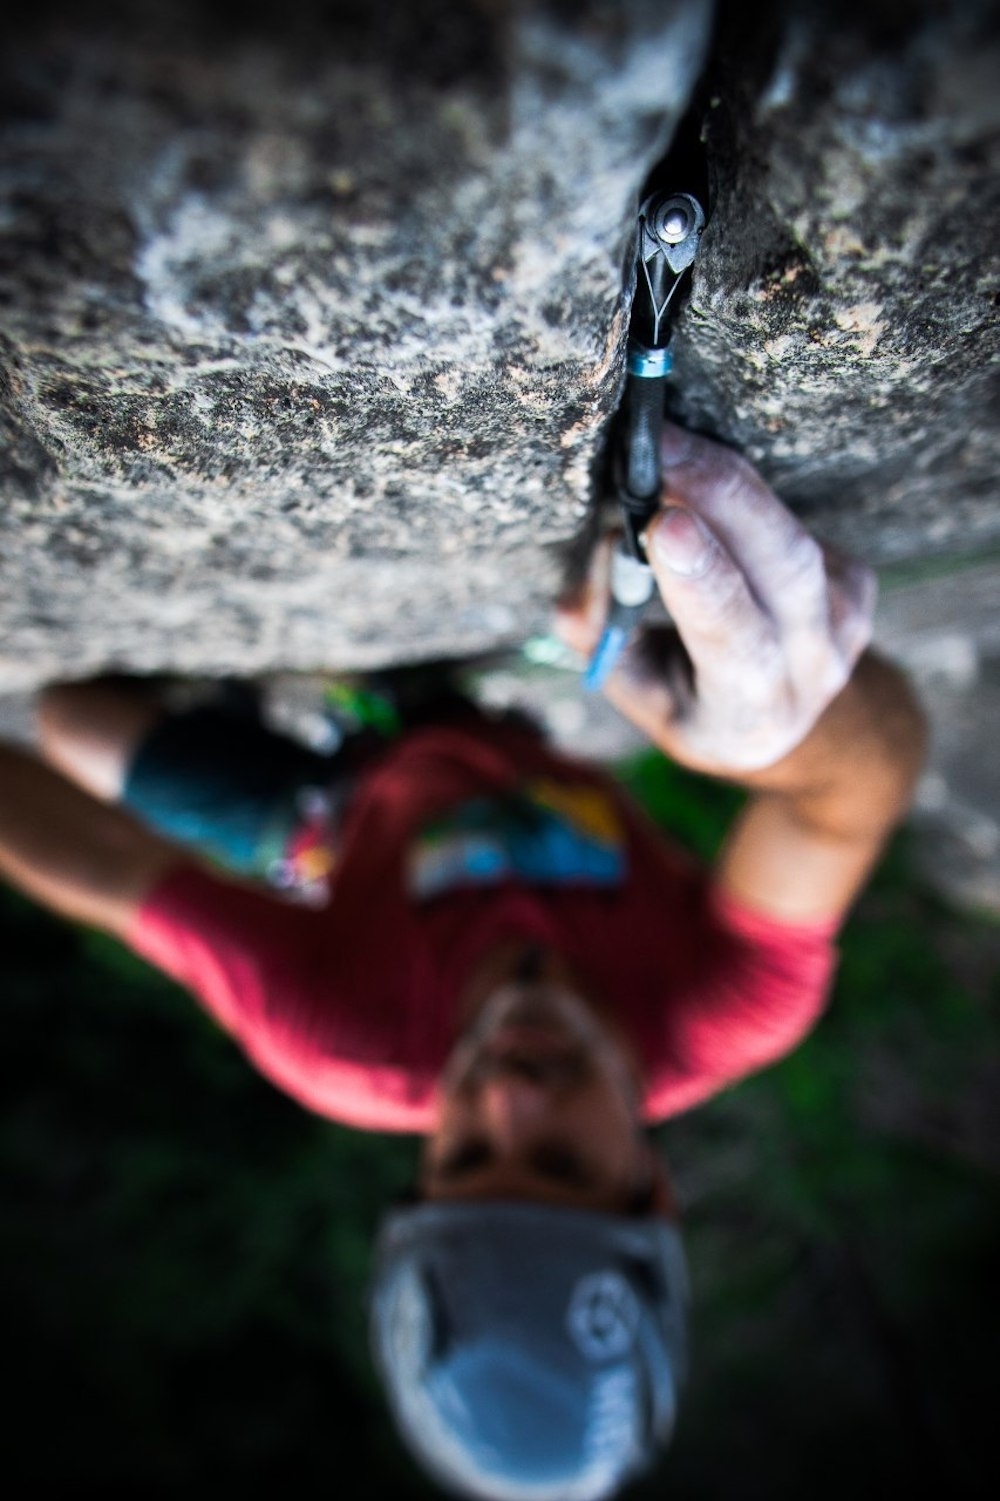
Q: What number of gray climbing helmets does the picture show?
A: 1